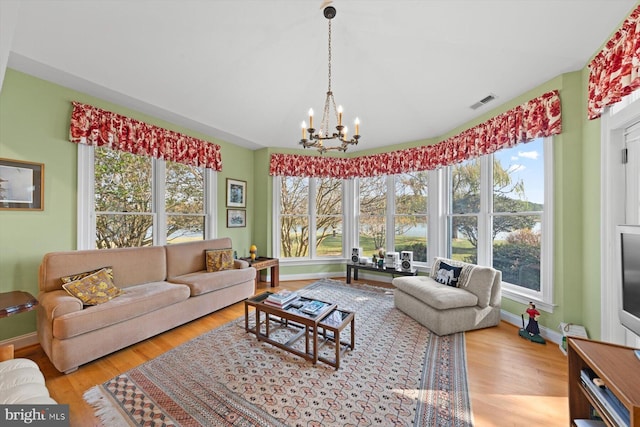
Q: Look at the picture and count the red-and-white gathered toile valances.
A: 3